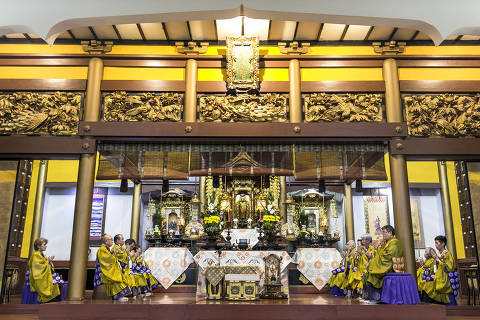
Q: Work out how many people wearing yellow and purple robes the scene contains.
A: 11